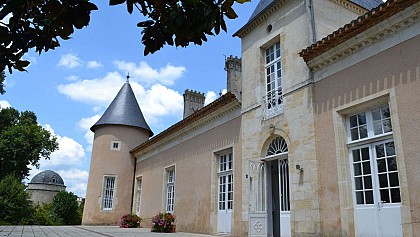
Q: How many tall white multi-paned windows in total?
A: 6